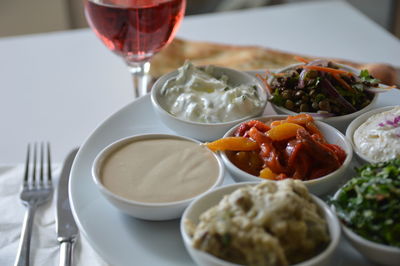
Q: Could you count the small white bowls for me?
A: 7